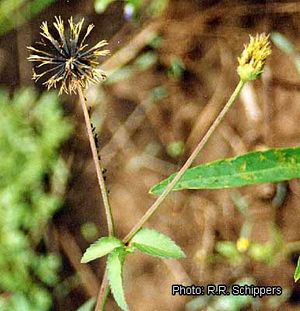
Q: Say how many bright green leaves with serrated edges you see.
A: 3